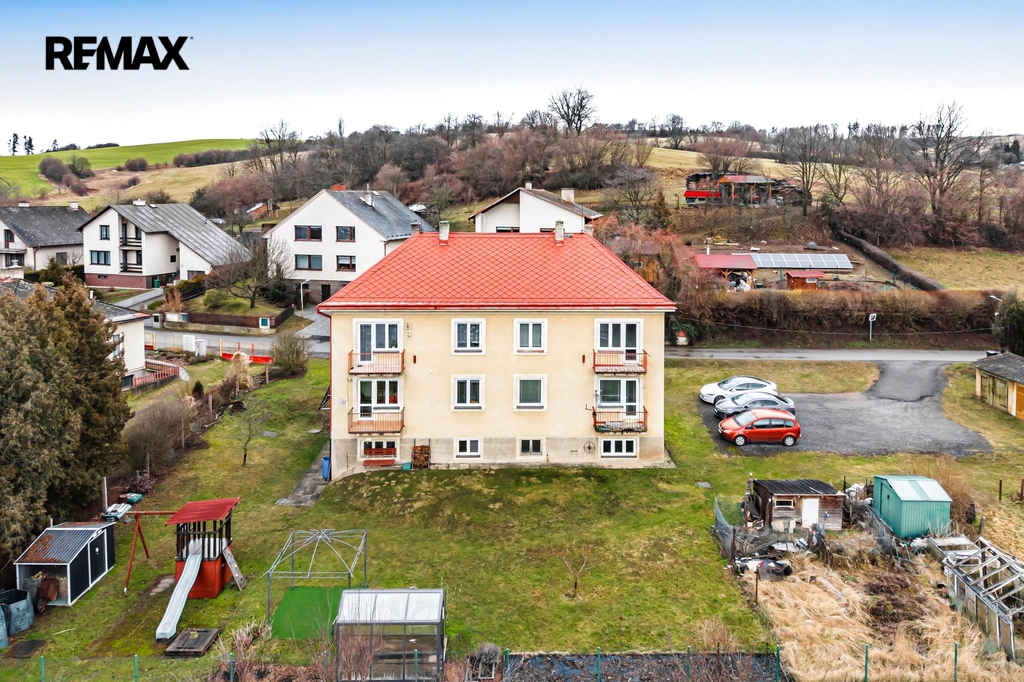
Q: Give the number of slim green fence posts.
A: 11